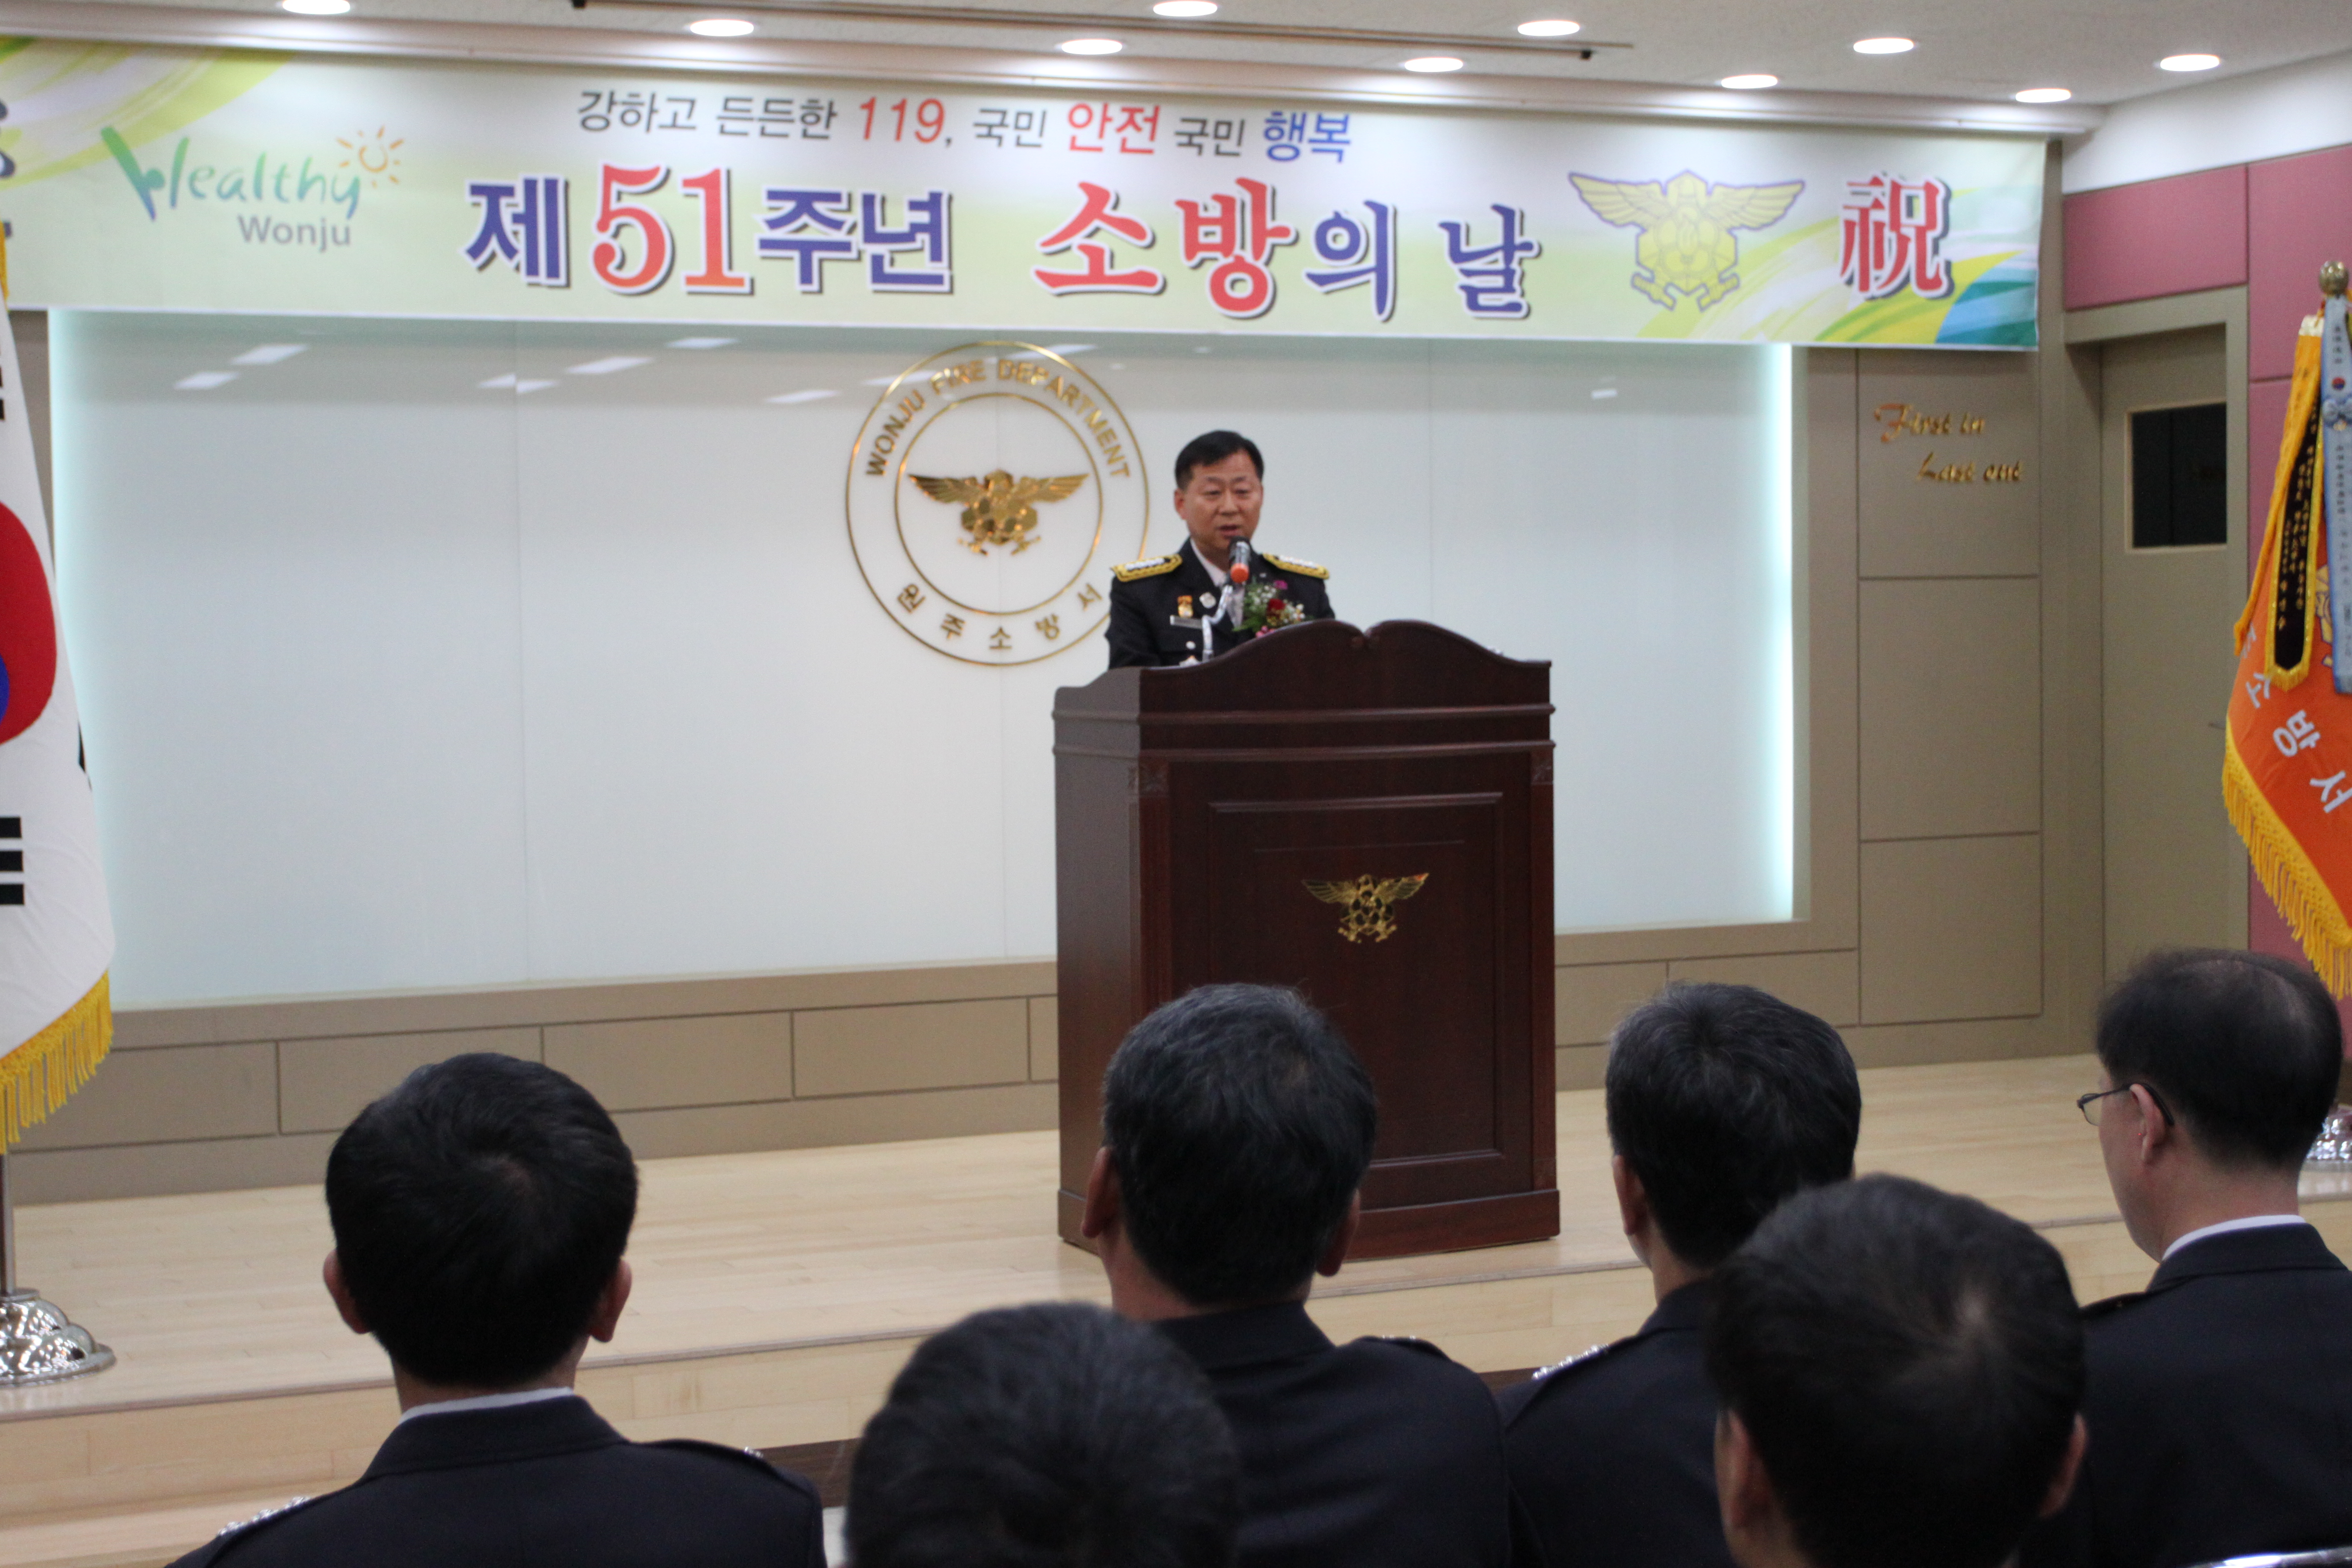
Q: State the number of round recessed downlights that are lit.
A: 10